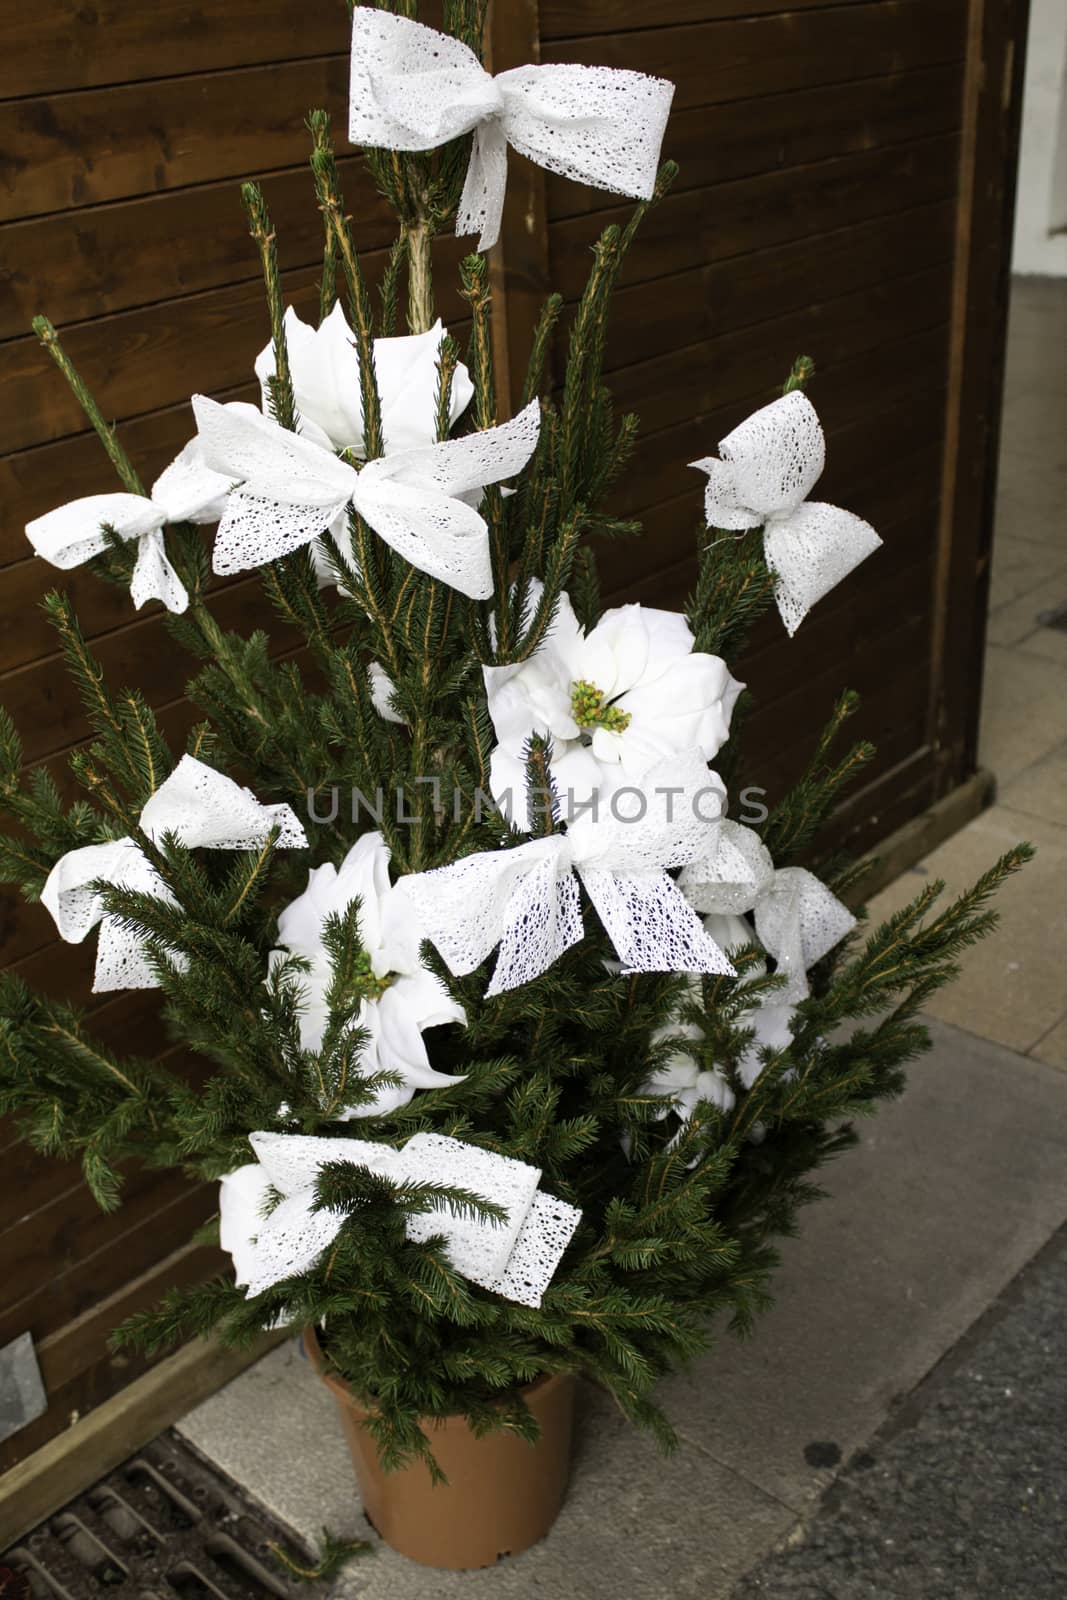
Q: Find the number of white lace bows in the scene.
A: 8